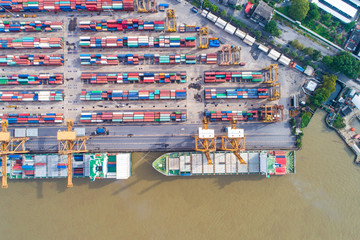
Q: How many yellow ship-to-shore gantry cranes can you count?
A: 4